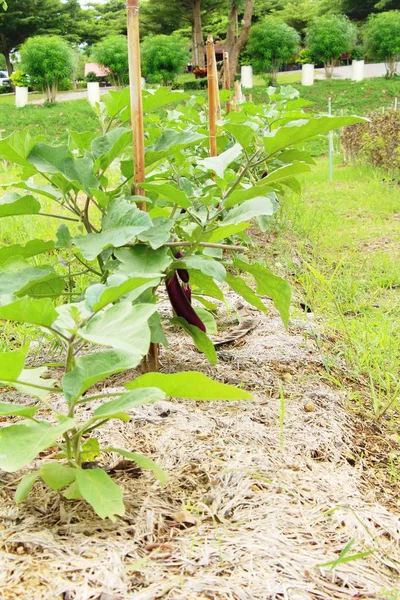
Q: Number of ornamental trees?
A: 6